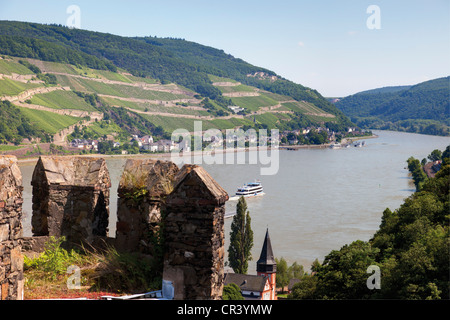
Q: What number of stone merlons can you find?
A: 4